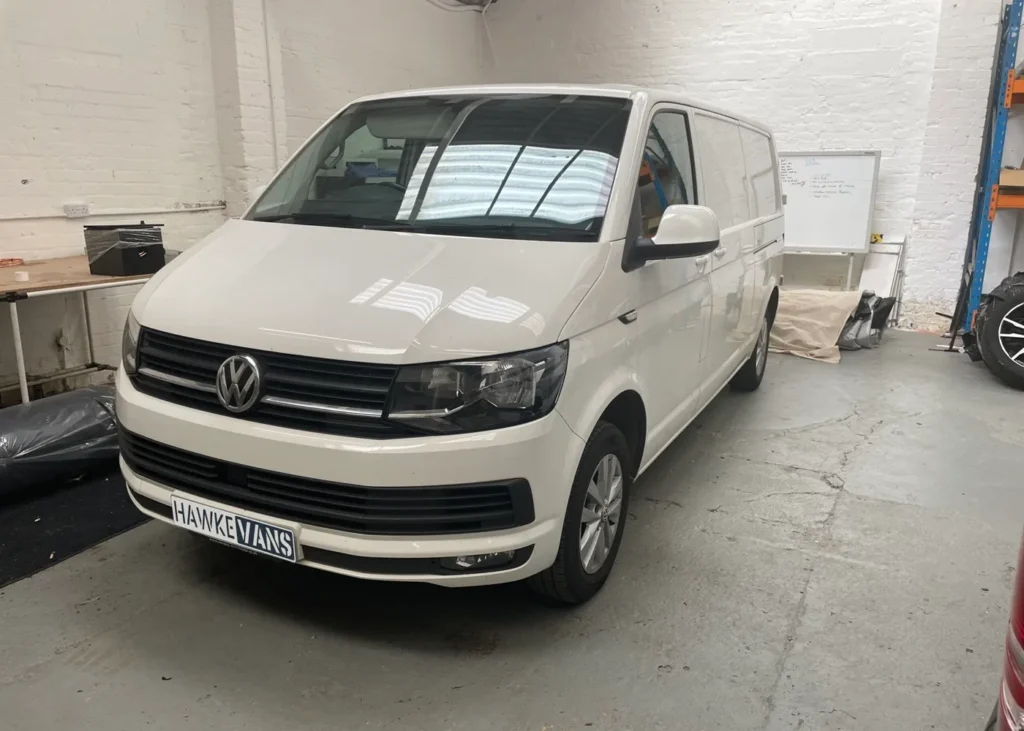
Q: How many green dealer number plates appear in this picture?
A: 0